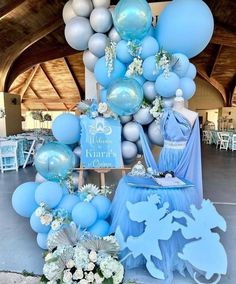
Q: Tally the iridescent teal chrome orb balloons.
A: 3